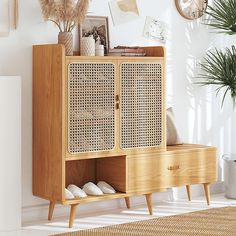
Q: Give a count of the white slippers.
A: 4